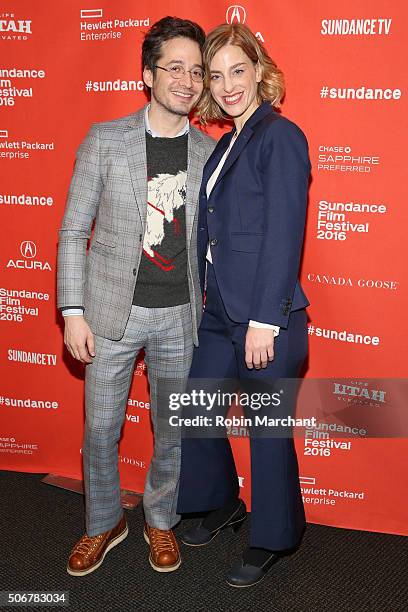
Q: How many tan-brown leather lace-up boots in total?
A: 2